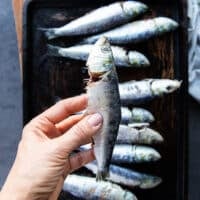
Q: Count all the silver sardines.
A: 10